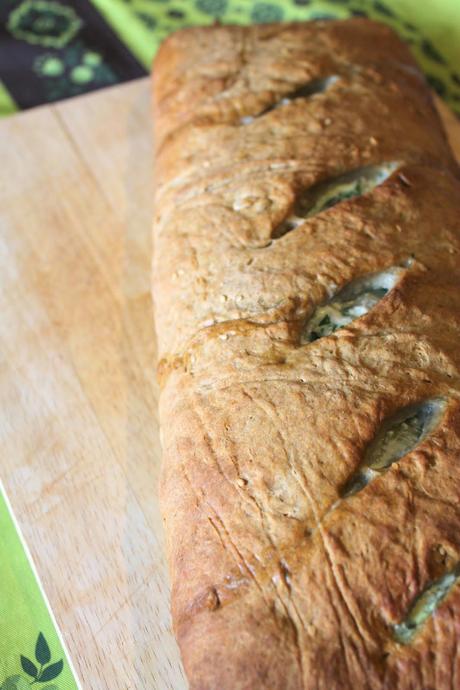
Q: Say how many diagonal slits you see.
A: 5